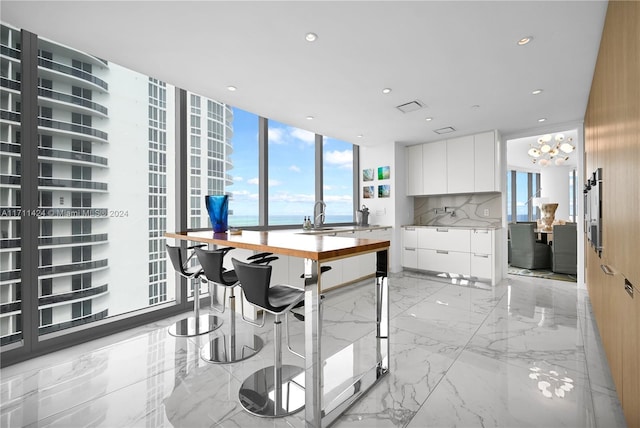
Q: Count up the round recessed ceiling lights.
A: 9